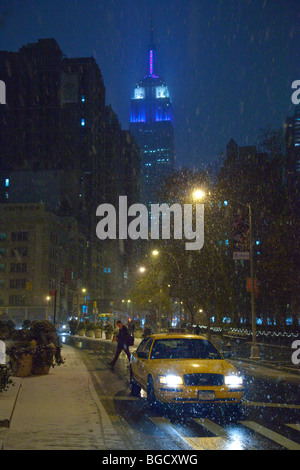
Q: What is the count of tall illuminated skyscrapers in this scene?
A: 1